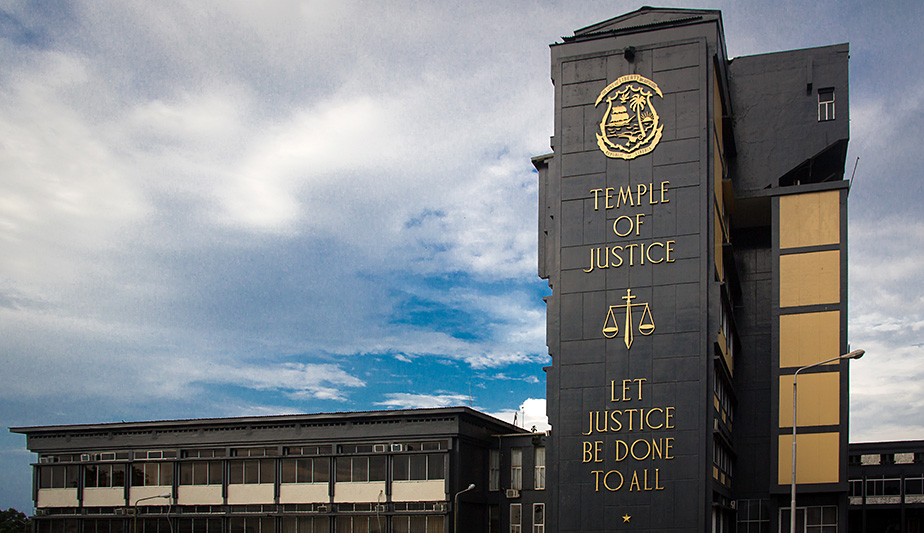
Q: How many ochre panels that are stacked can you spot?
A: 5